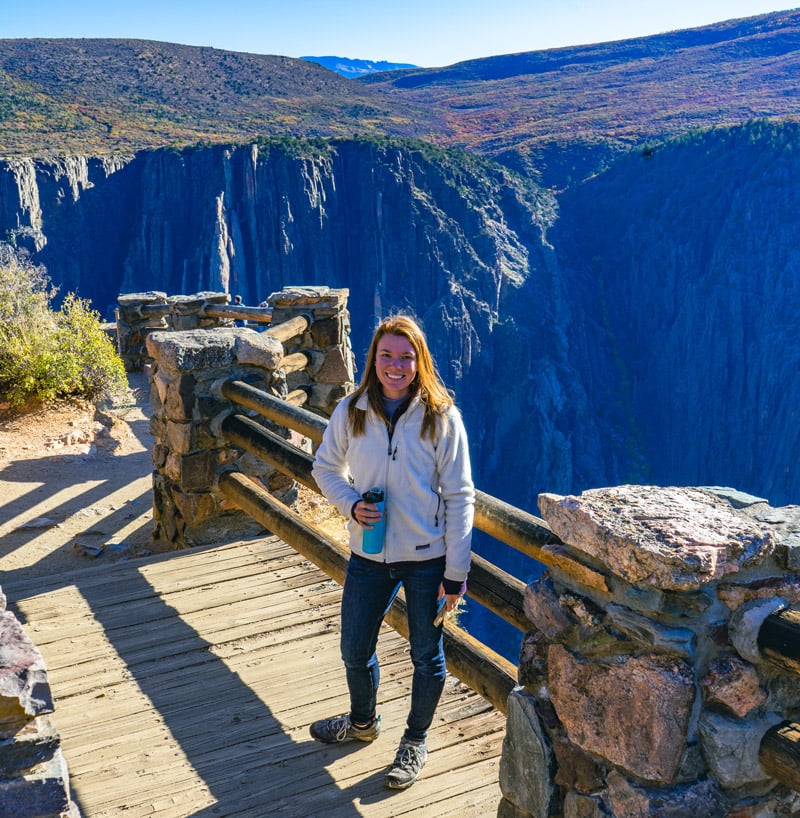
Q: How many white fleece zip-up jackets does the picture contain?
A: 1